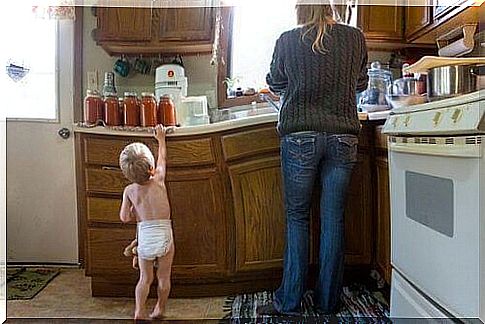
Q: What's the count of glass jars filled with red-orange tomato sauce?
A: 5